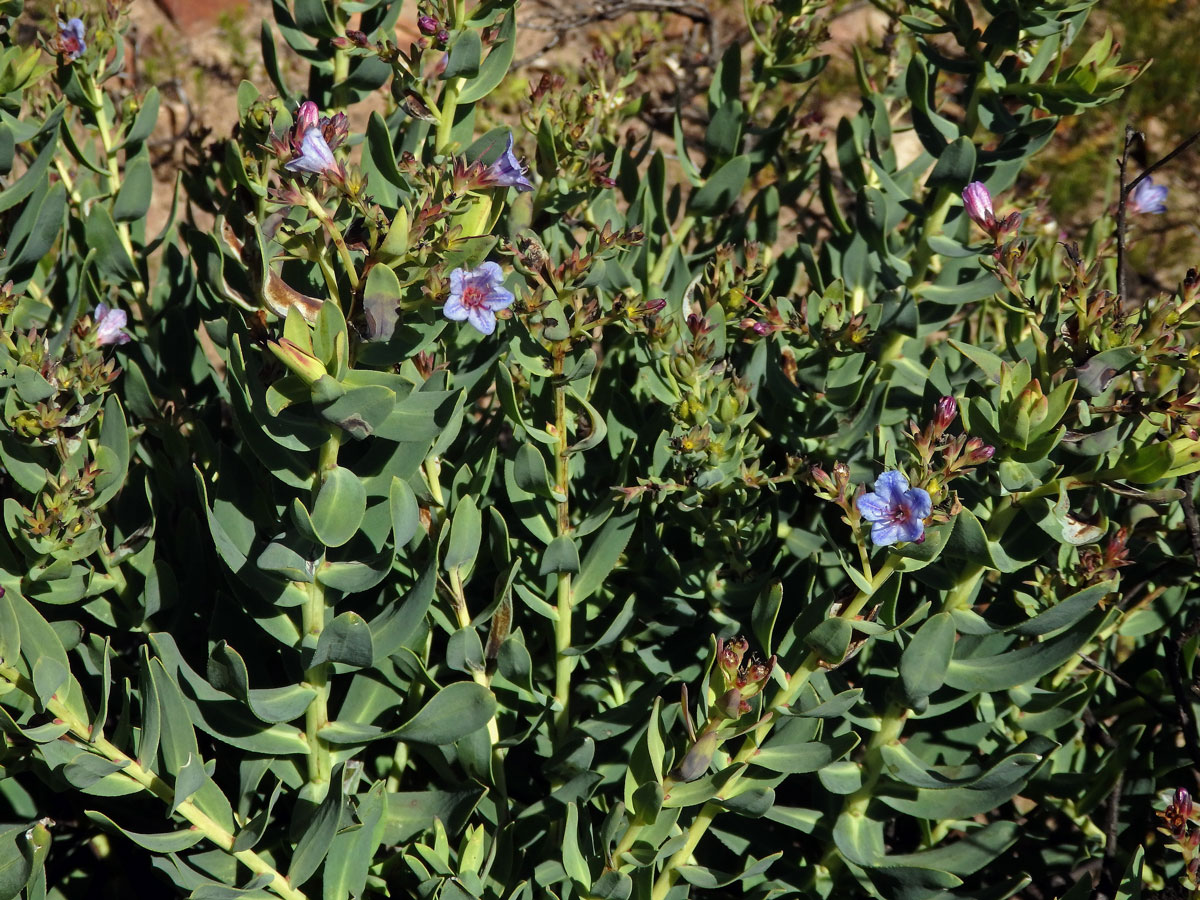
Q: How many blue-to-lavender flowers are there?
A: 7